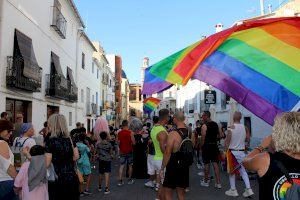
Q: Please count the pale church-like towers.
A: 1